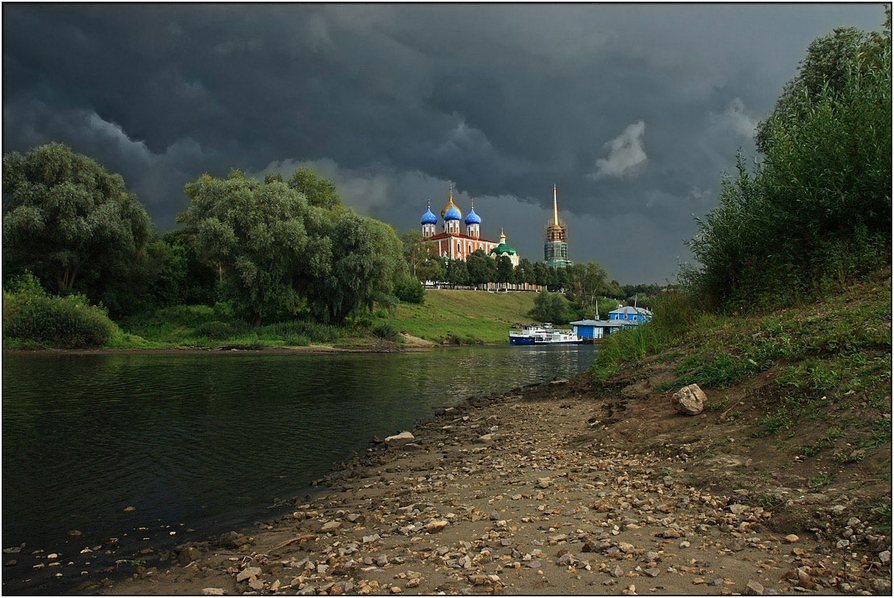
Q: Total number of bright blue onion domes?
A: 3